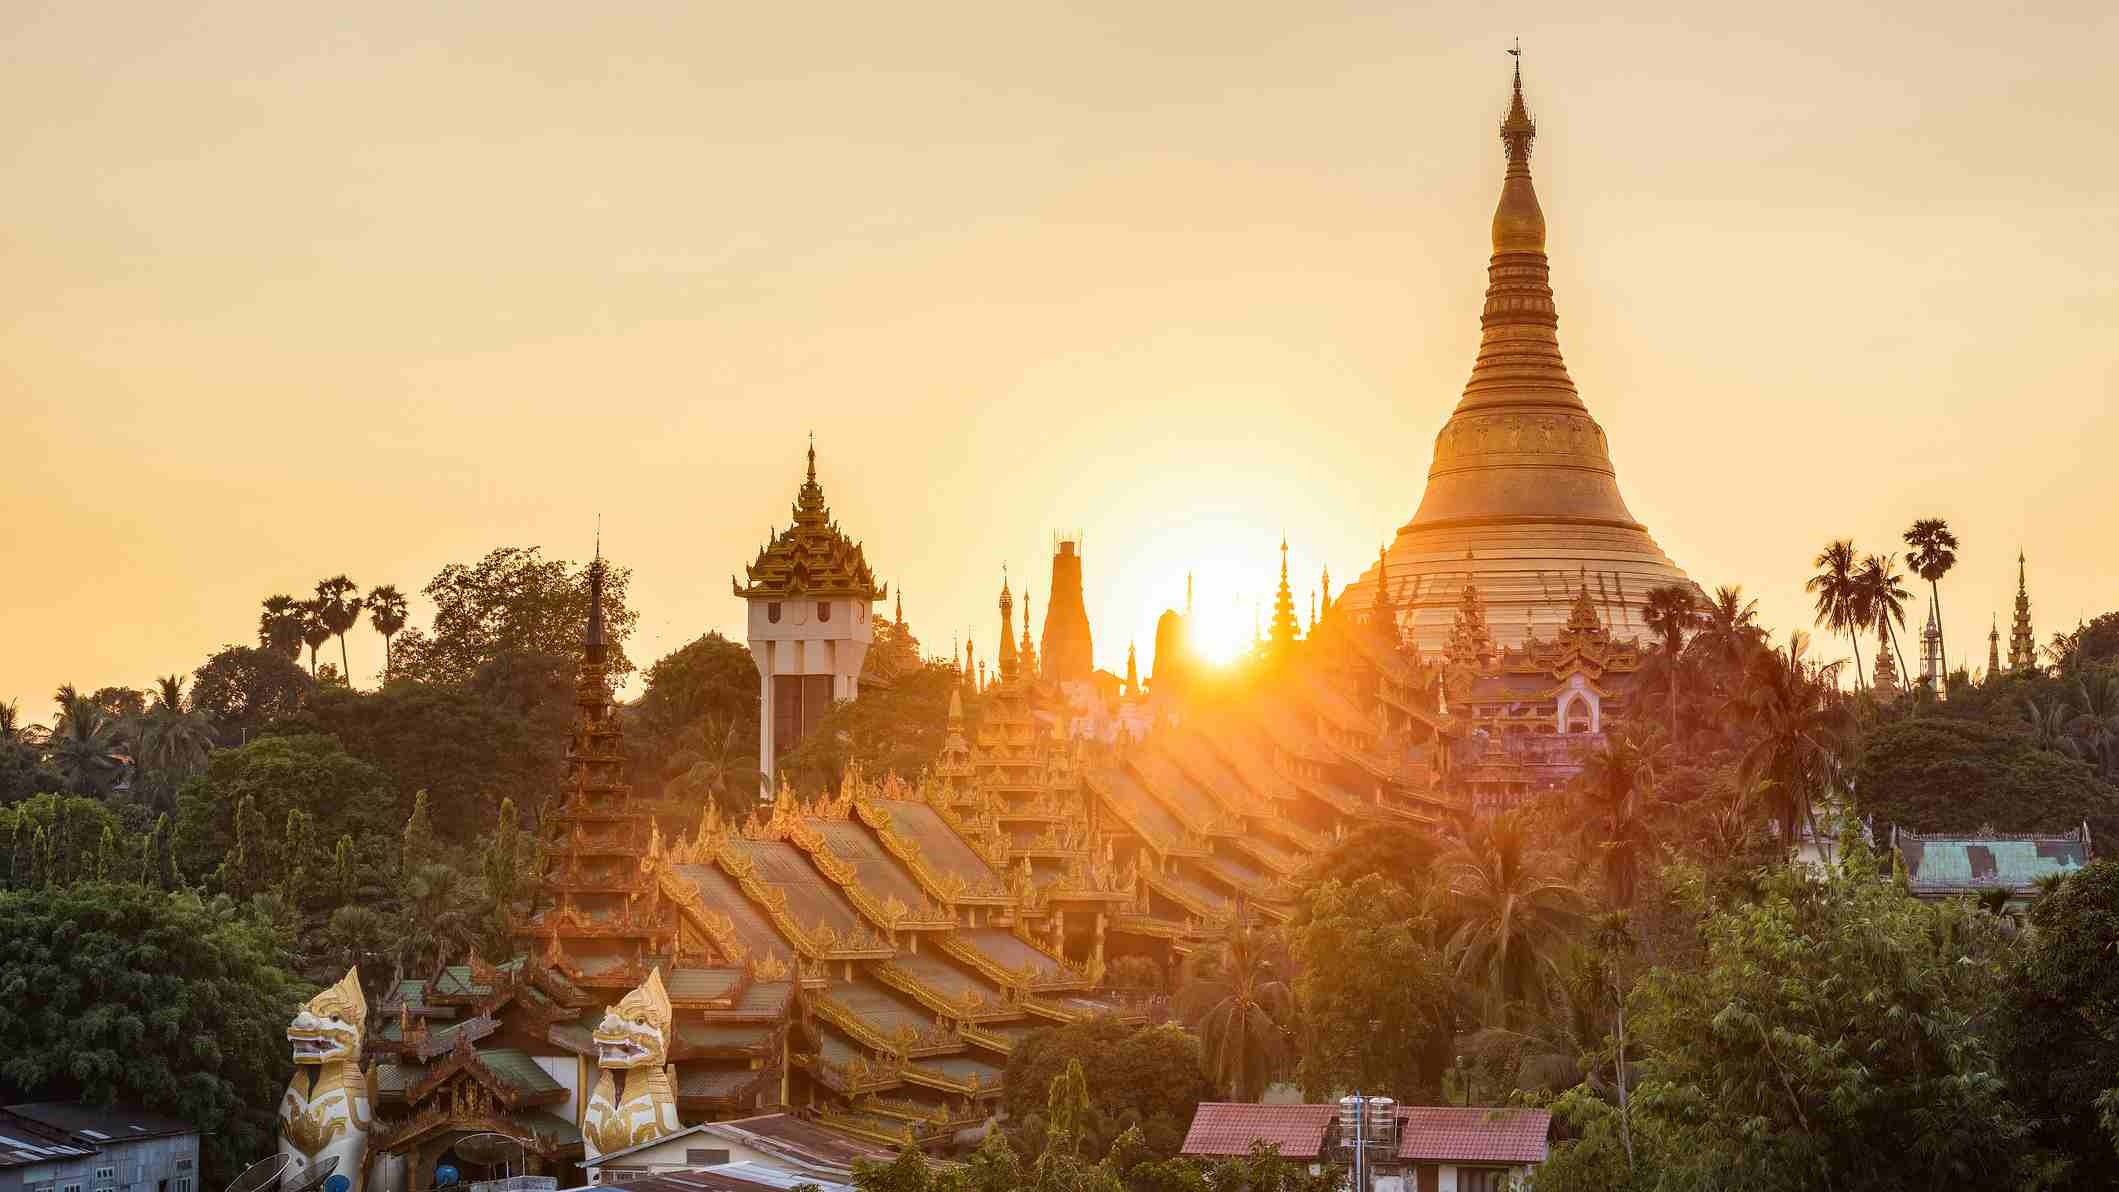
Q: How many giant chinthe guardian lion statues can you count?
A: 2